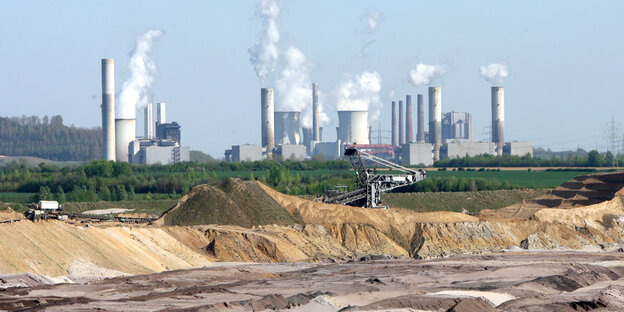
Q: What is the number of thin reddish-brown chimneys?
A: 4